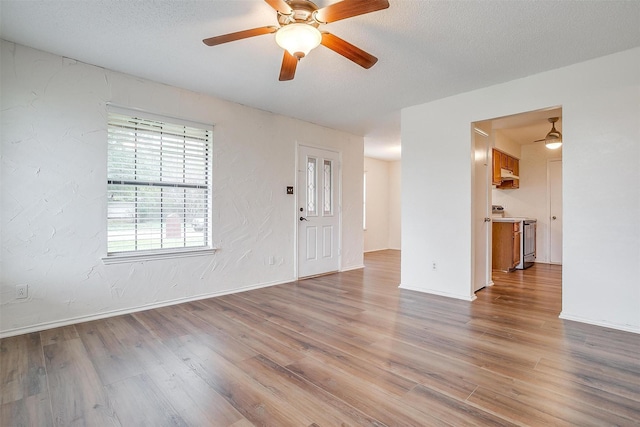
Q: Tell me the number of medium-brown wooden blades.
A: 5